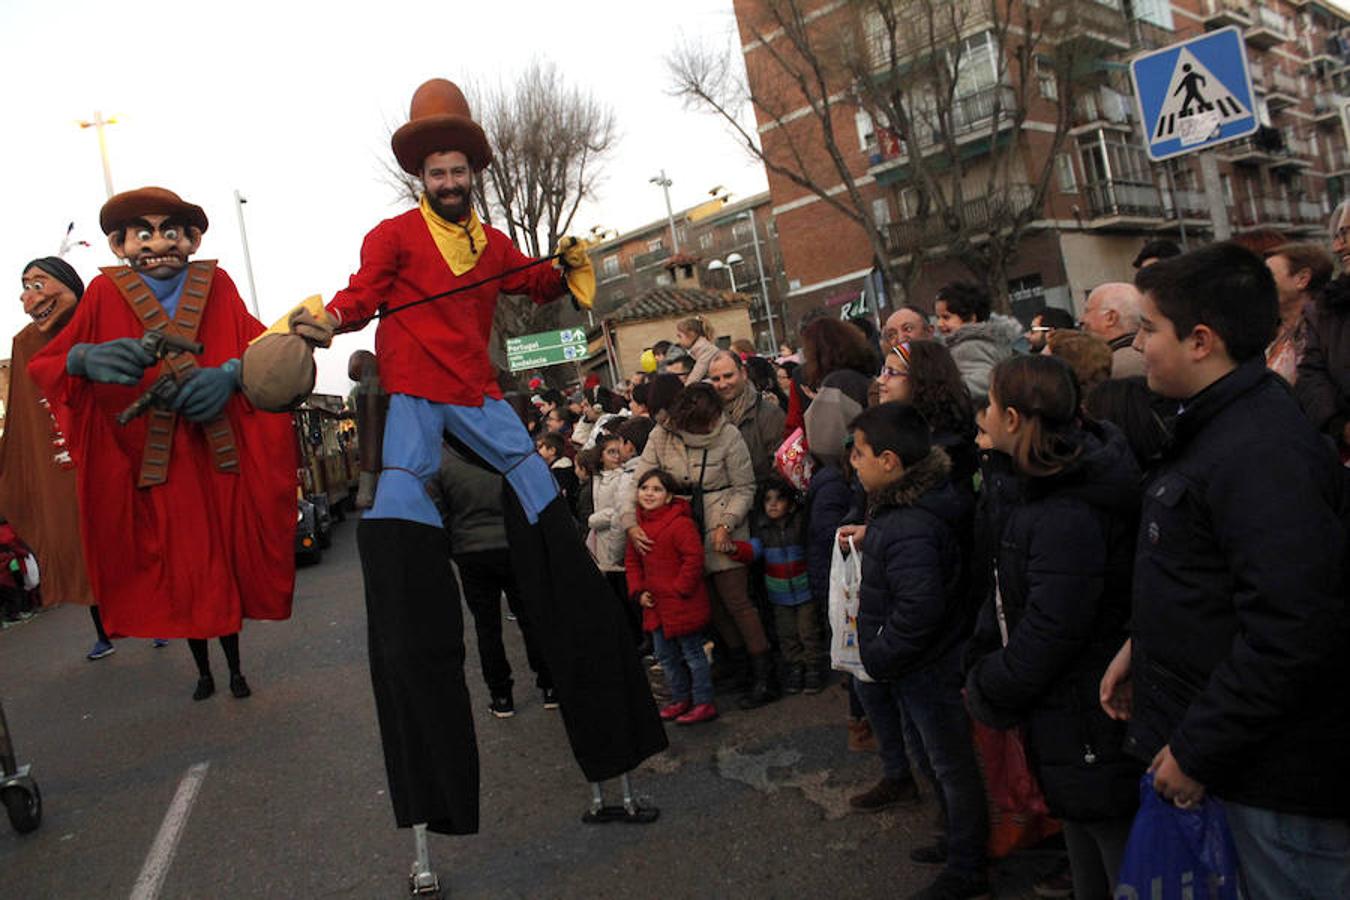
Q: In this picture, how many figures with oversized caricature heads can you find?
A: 2